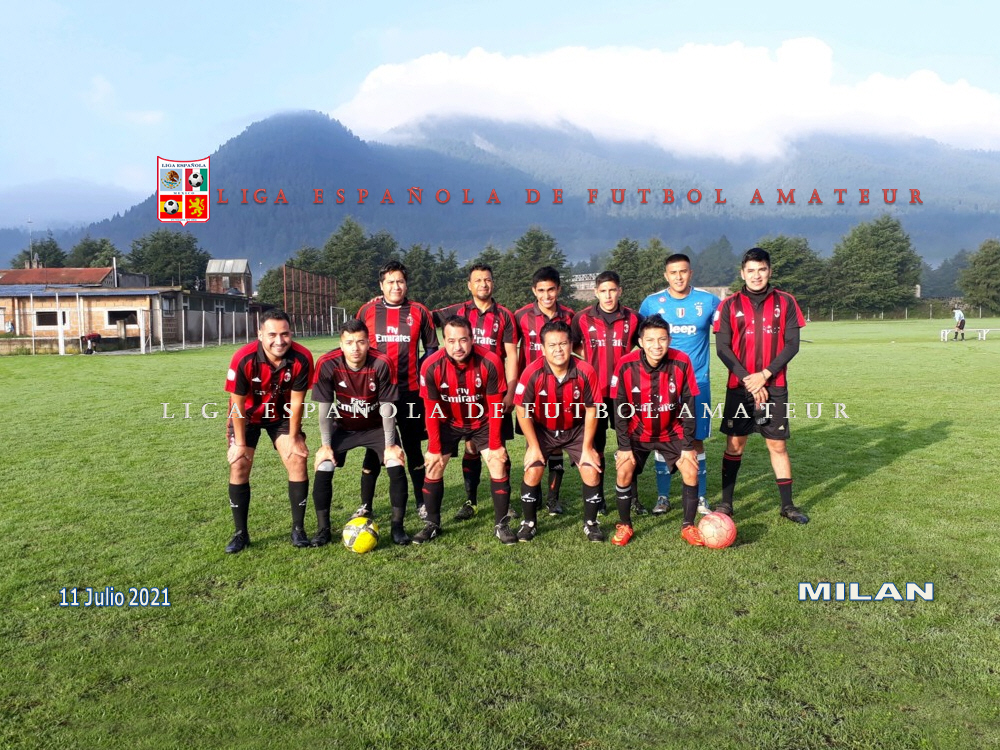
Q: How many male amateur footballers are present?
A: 11